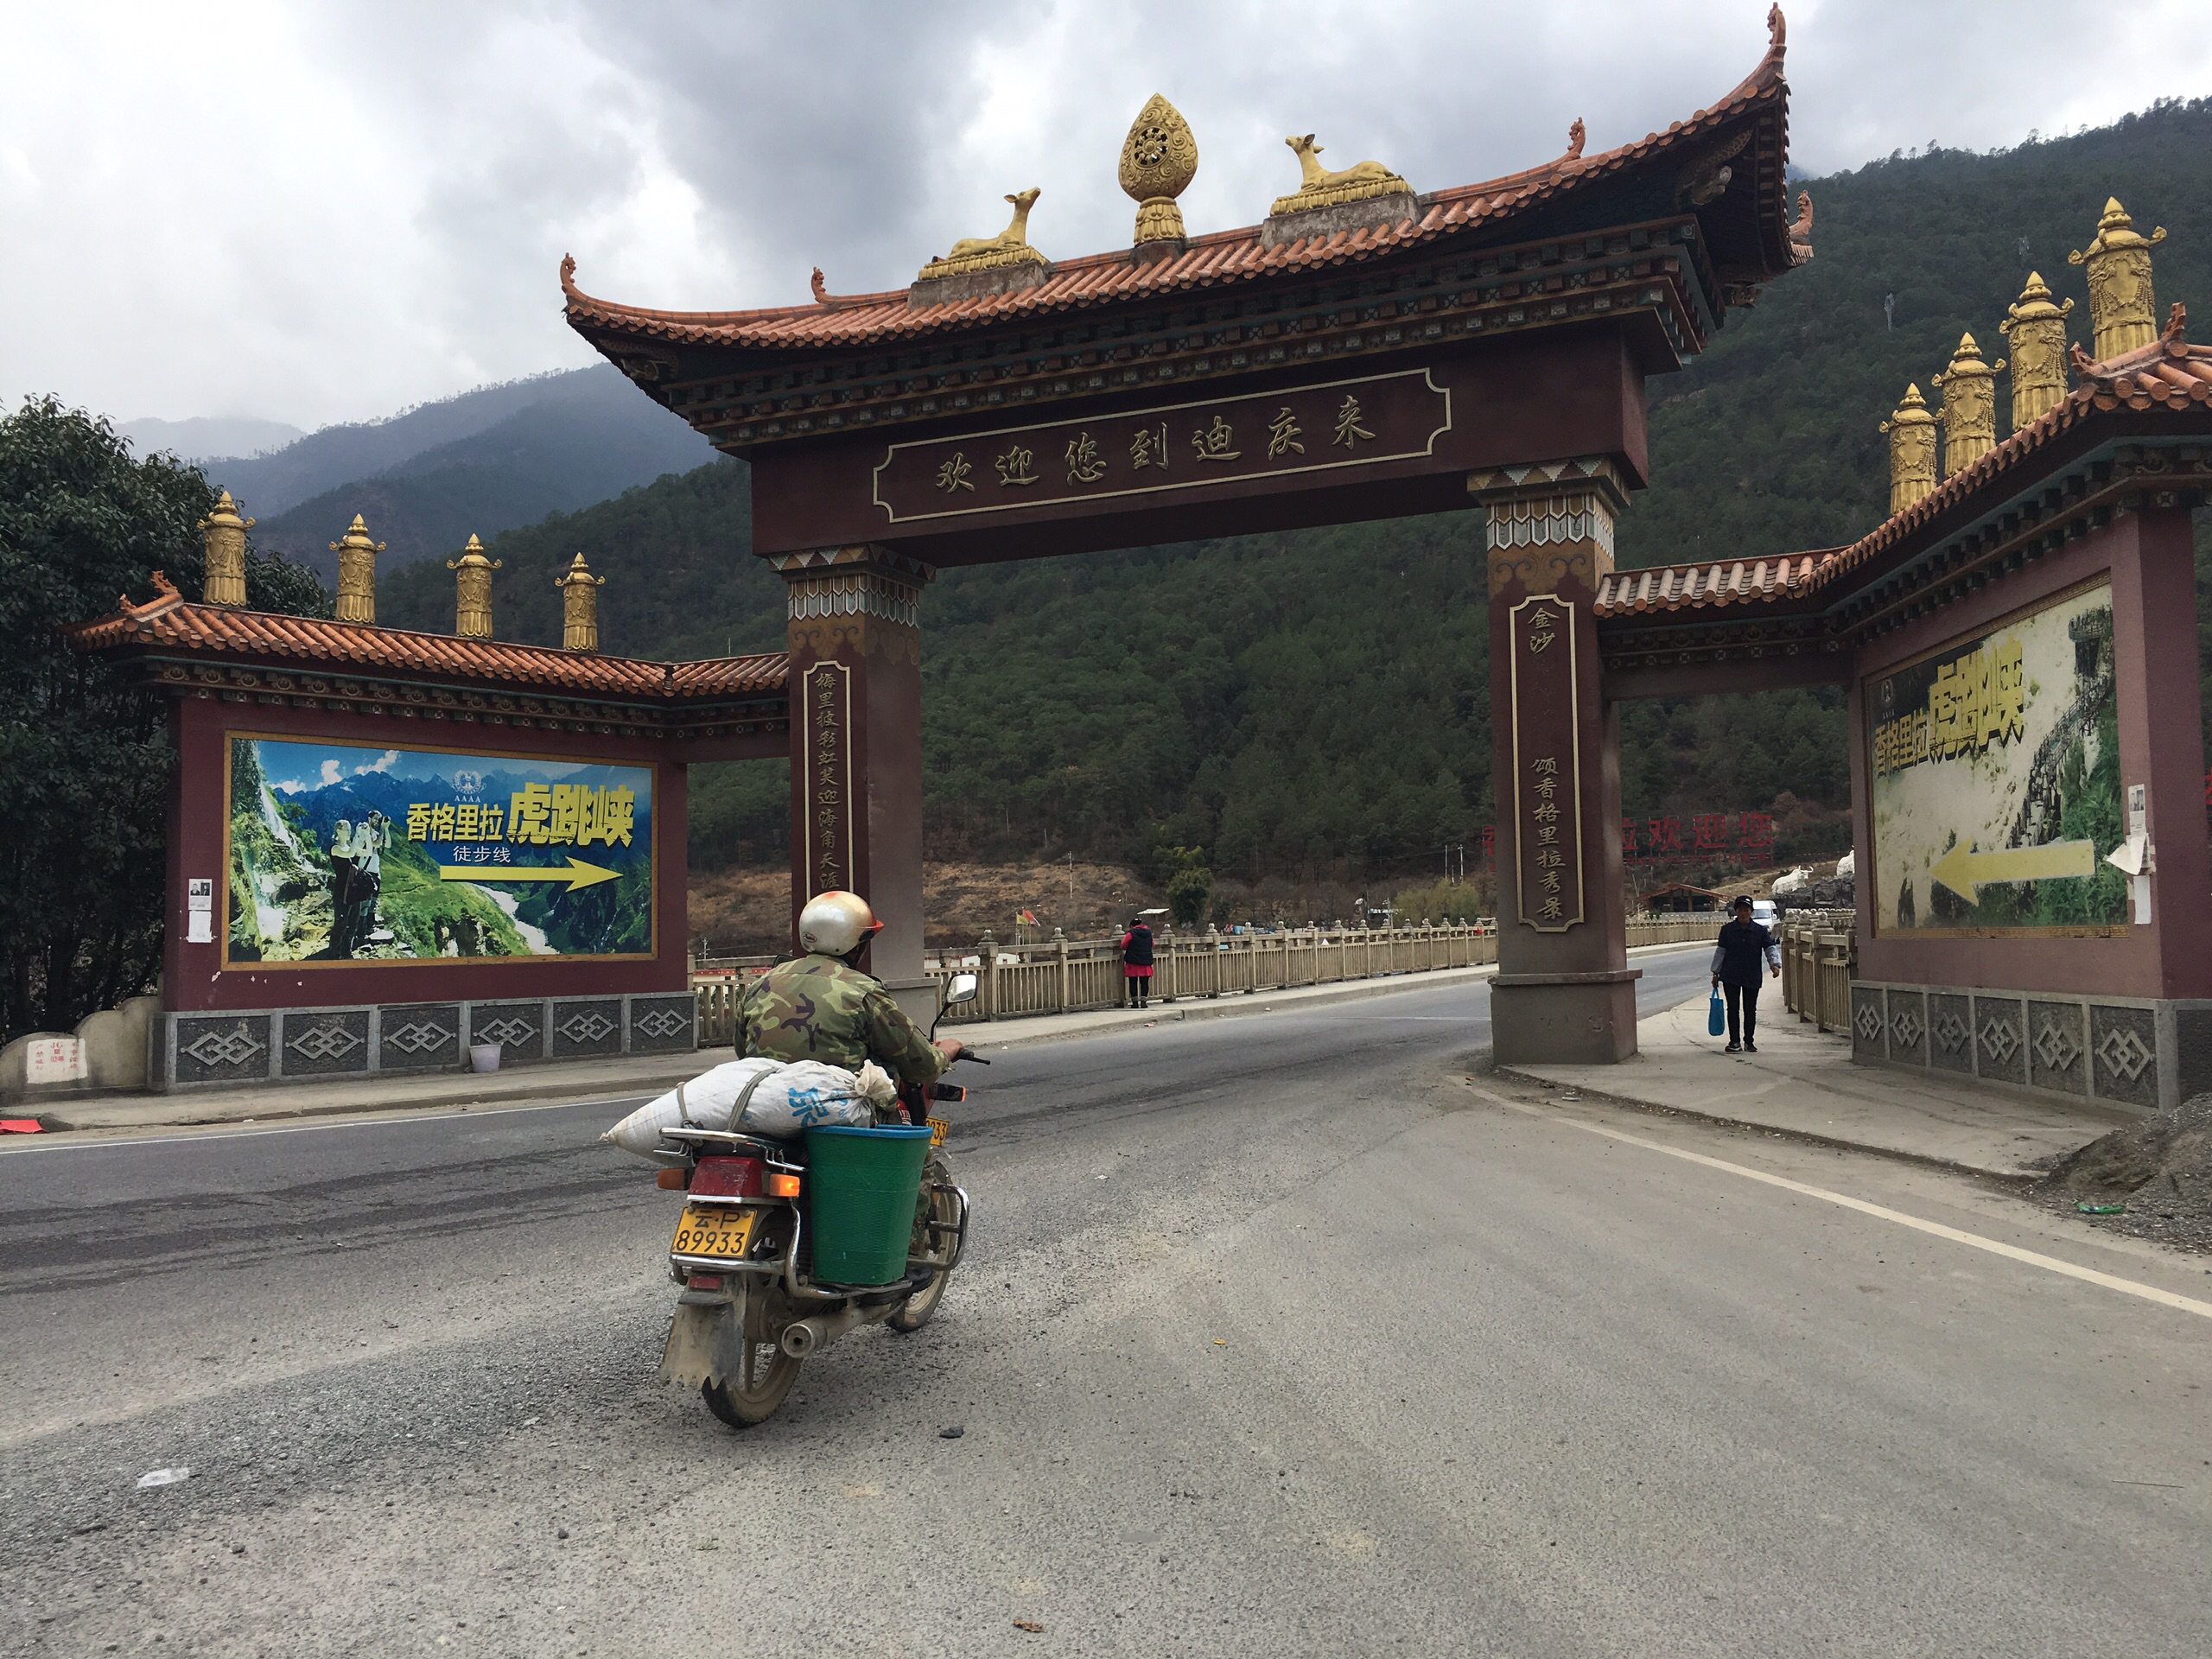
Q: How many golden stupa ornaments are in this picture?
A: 8